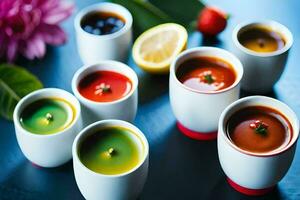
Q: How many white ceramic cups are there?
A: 7